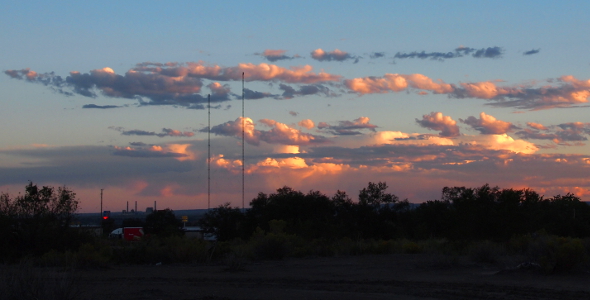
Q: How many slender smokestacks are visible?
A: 3